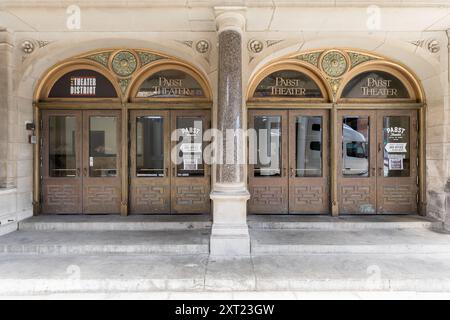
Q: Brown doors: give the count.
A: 8